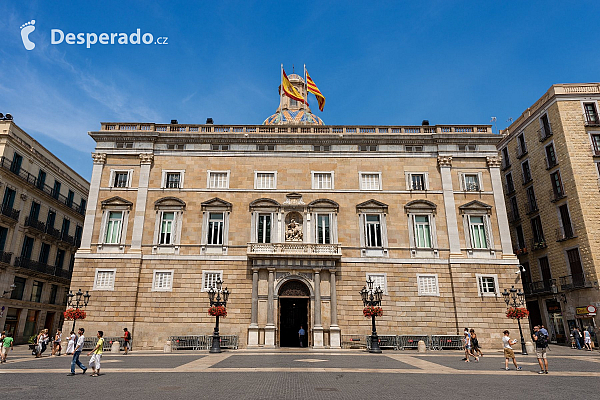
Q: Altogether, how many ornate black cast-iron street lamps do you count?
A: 4